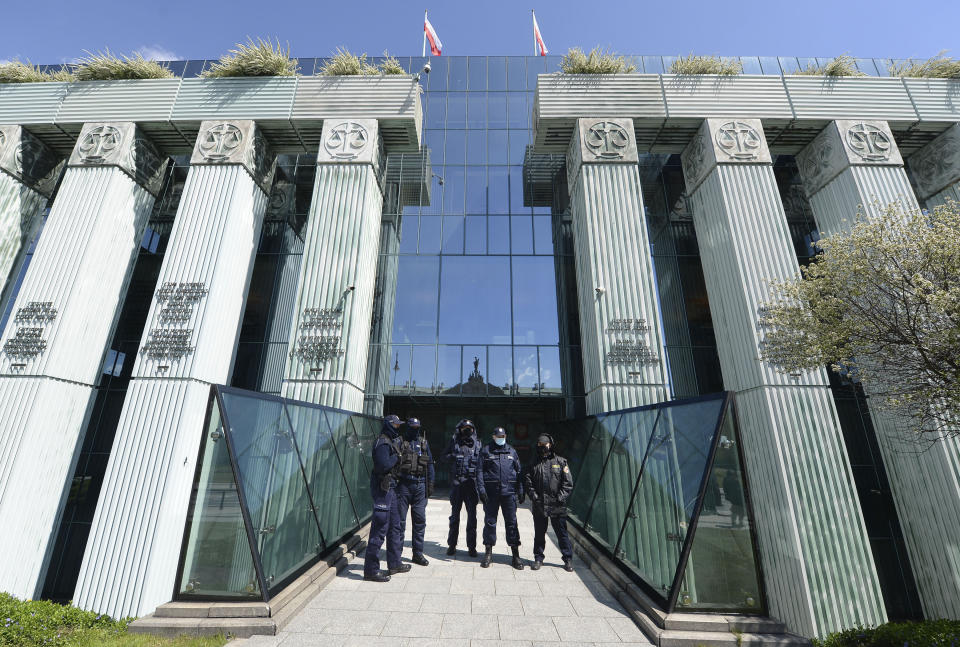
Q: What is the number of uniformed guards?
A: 5